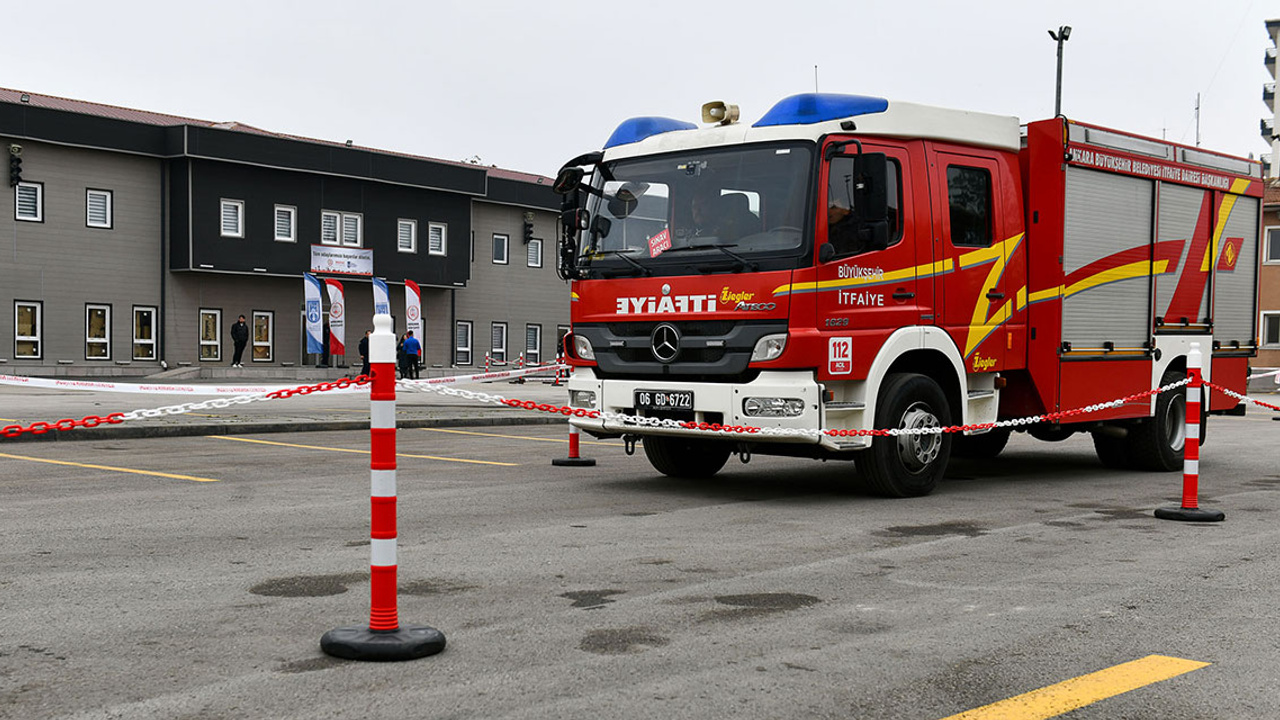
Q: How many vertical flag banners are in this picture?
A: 4